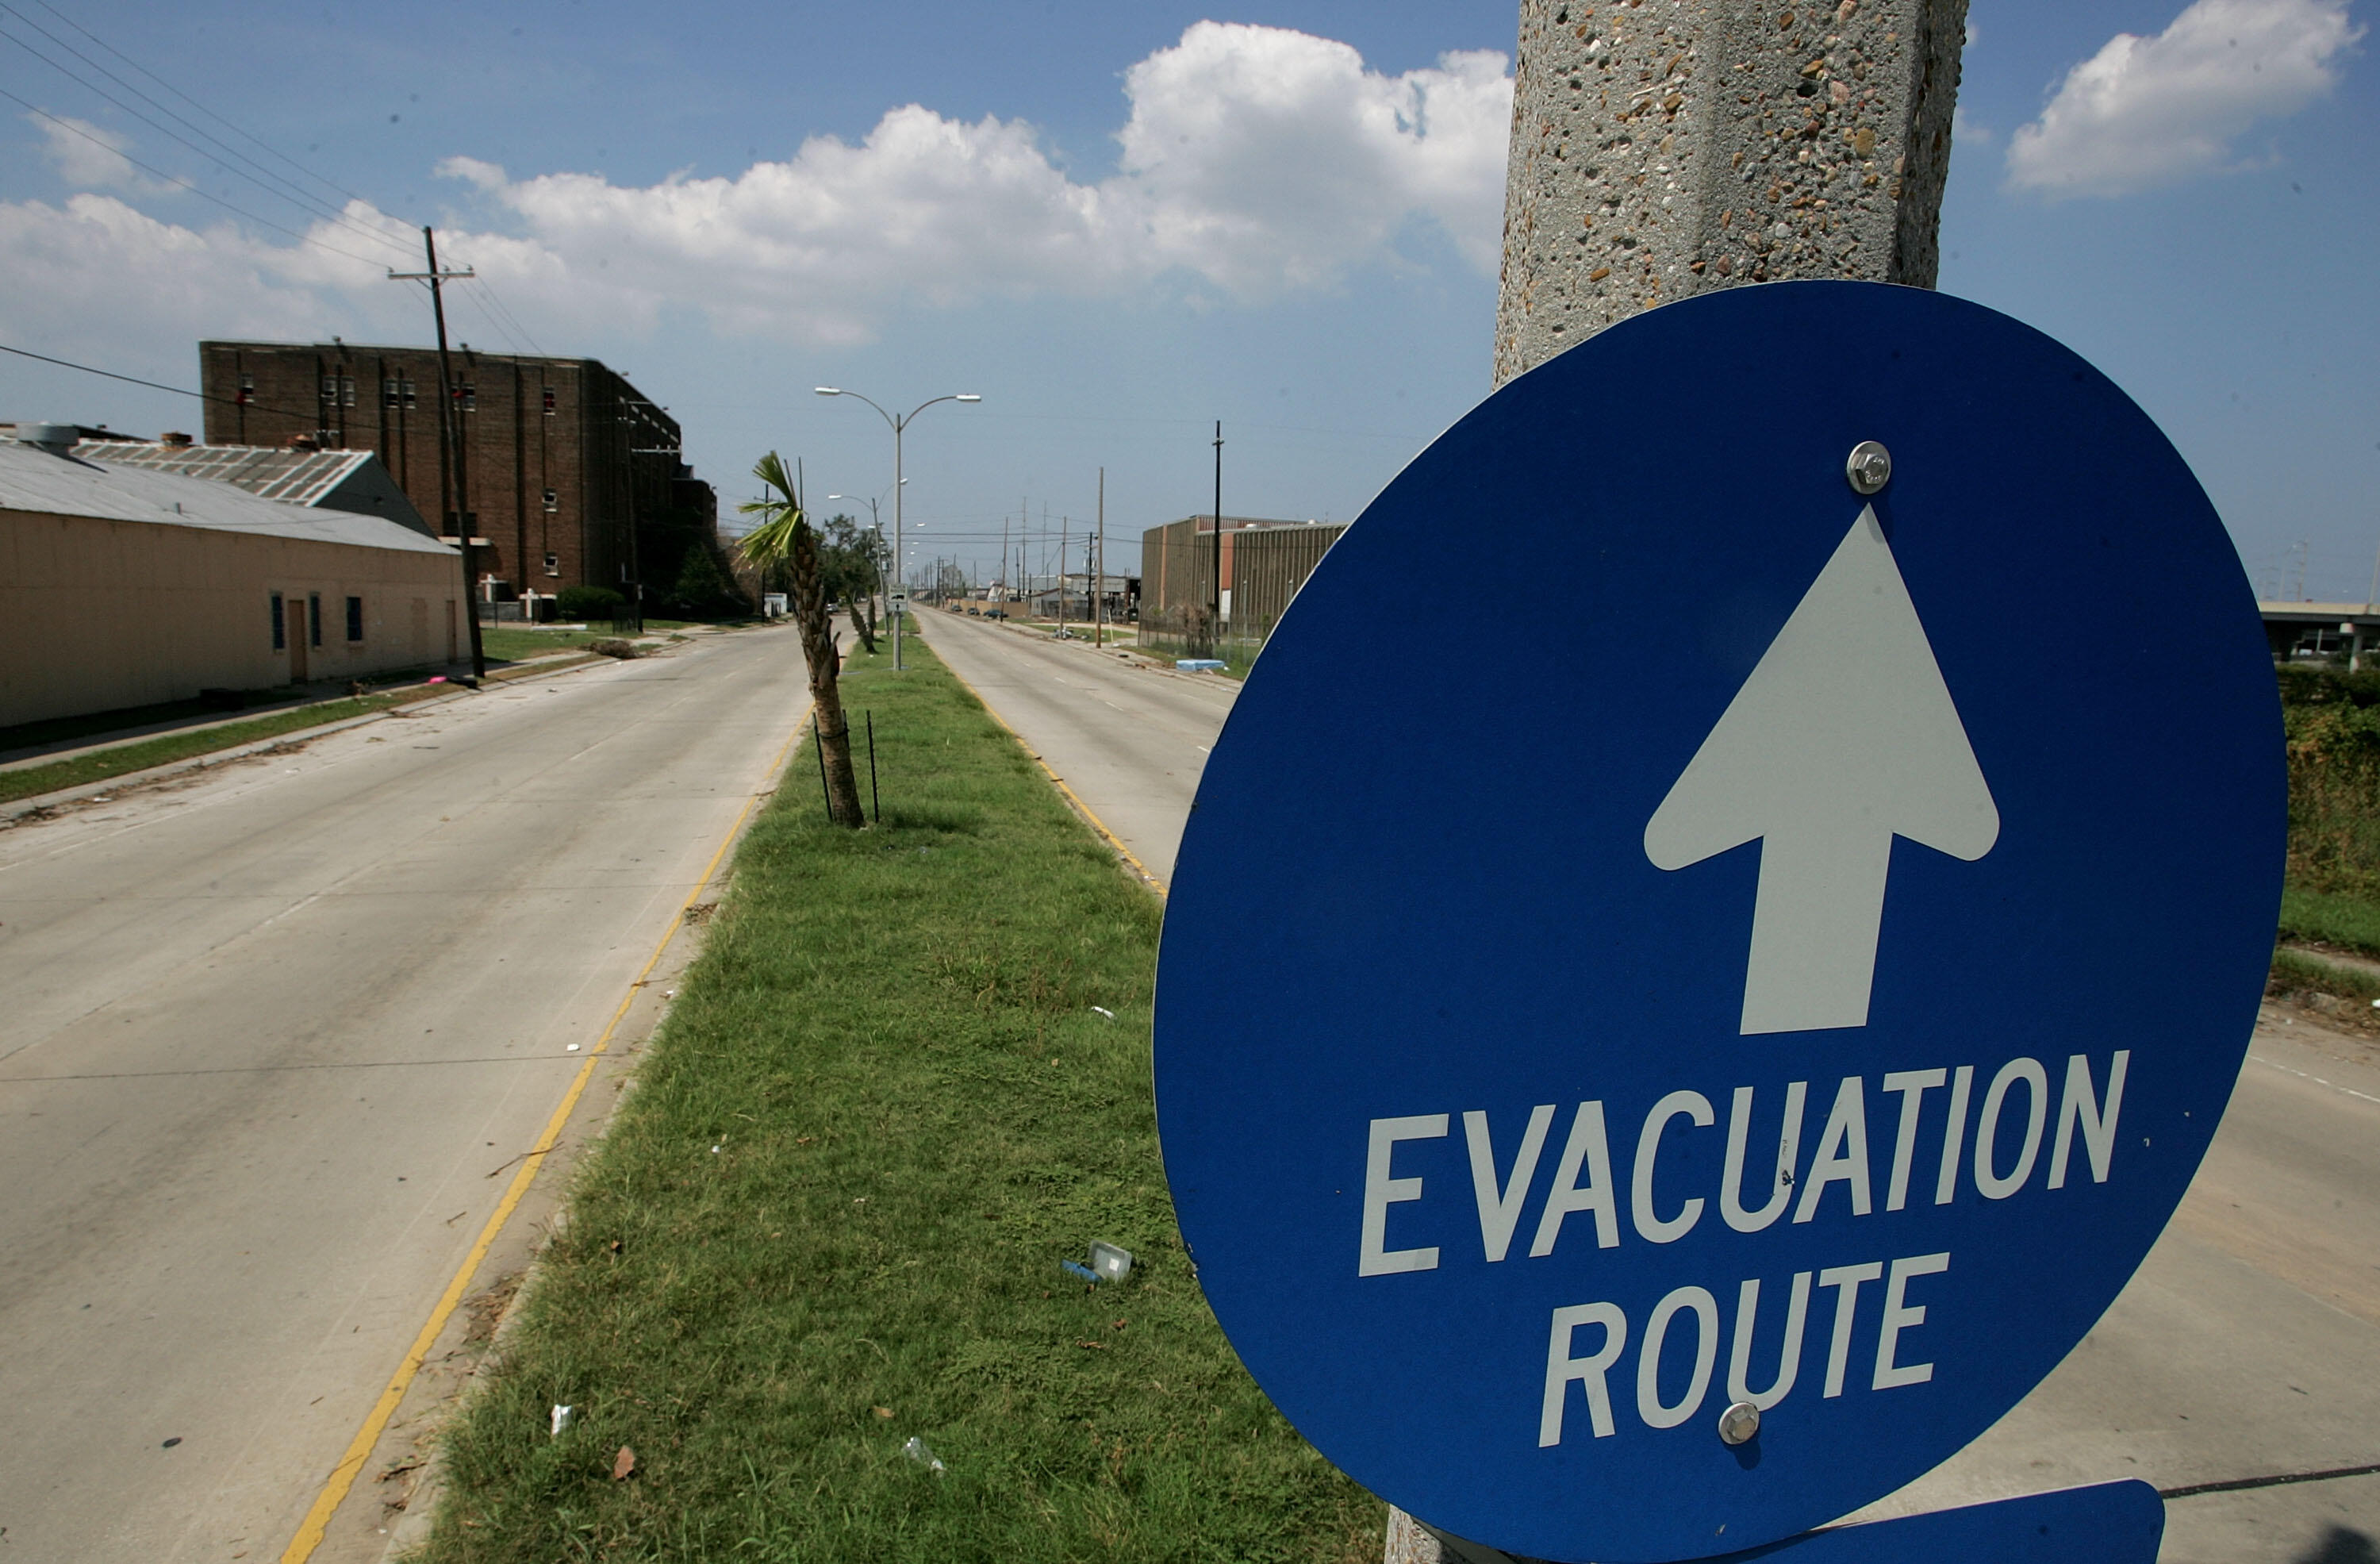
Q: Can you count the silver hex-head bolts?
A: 2